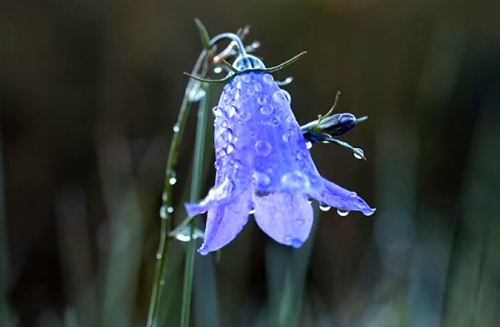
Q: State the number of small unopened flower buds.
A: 1